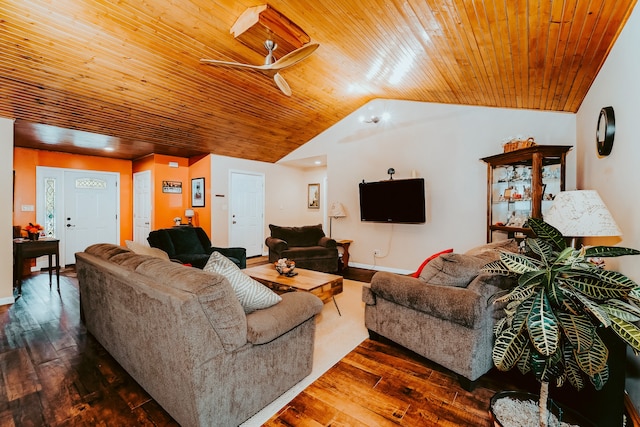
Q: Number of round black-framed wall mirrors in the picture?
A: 1